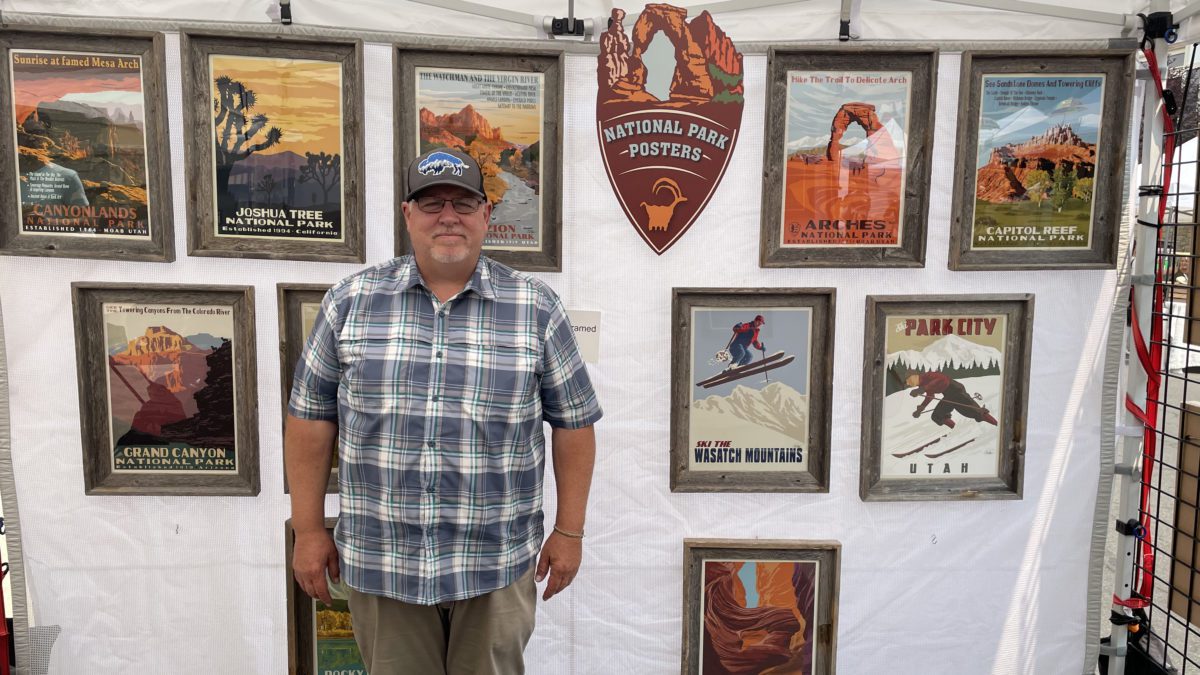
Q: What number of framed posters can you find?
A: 11